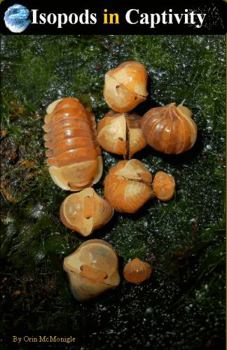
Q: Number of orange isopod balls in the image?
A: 8